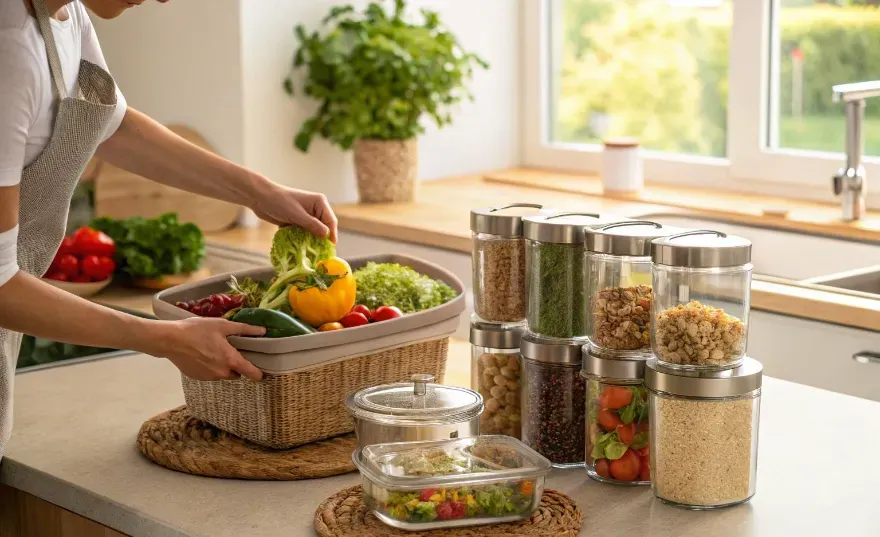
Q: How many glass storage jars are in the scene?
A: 8